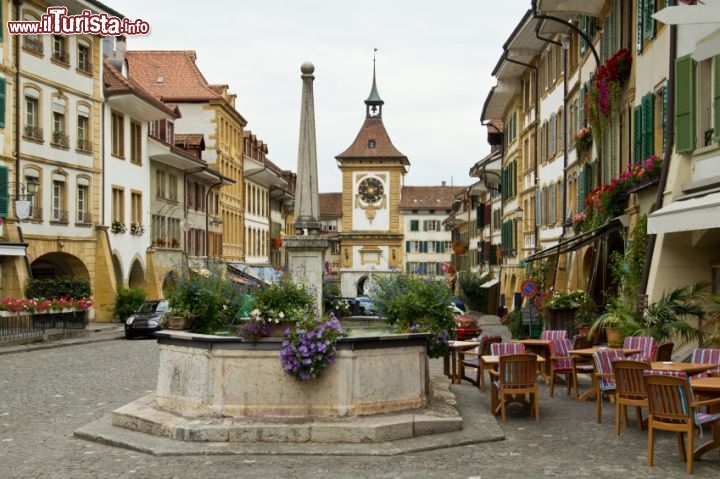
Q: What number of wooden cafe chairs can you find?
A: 12